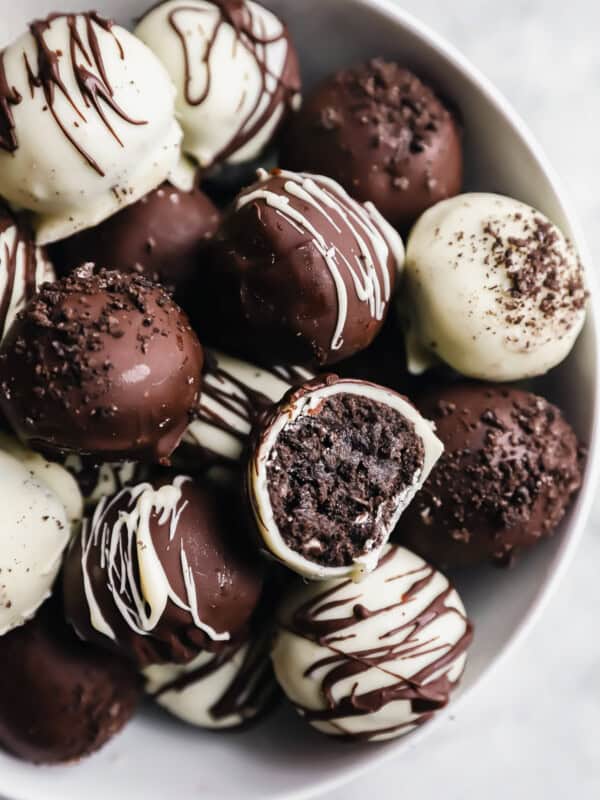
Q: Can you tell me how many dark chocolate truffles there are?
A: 7